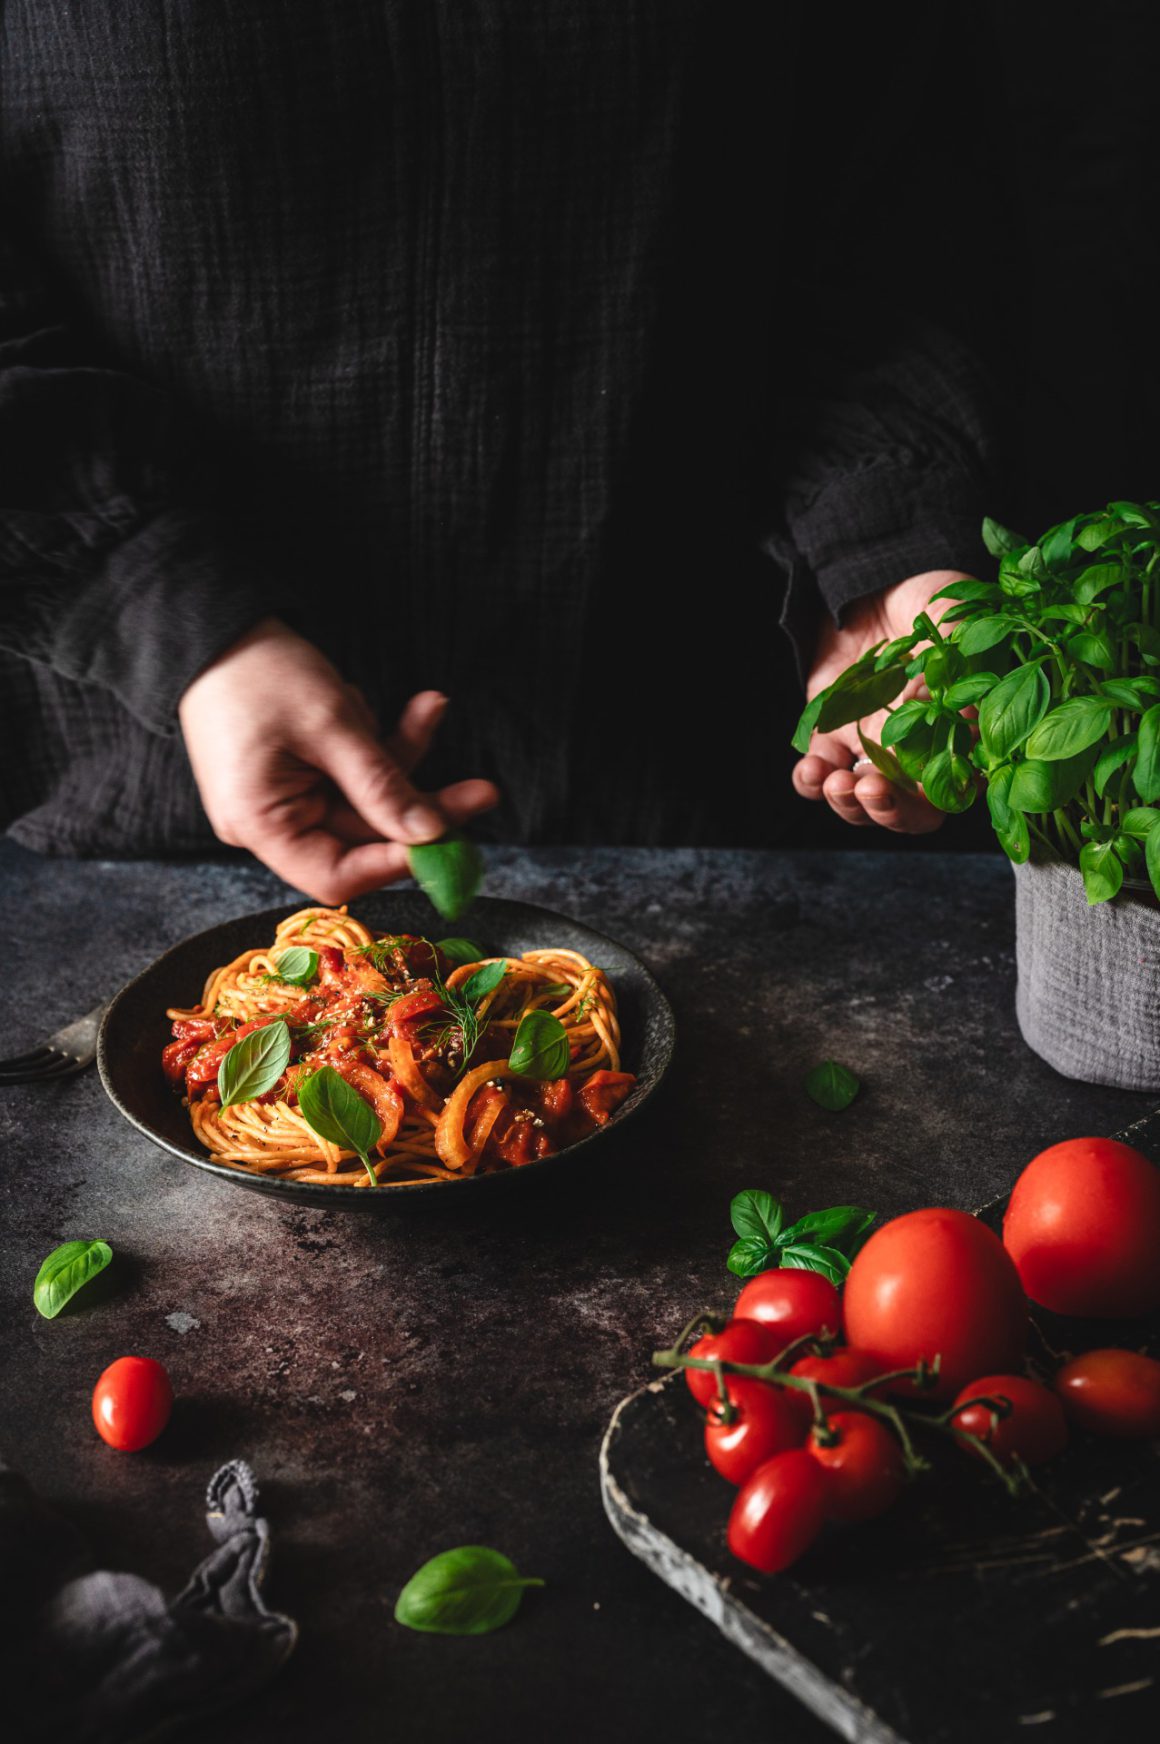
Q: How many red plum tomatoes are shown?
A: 9